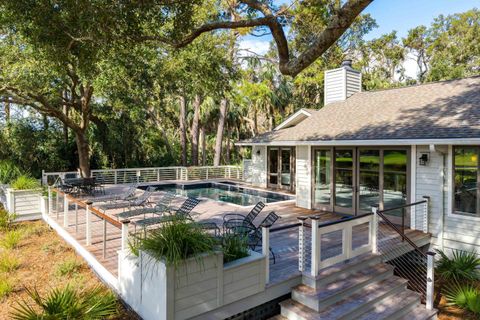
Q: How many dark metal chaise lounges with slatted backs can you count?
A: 6